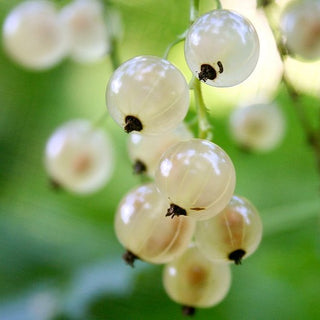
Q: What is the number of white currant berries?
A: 12